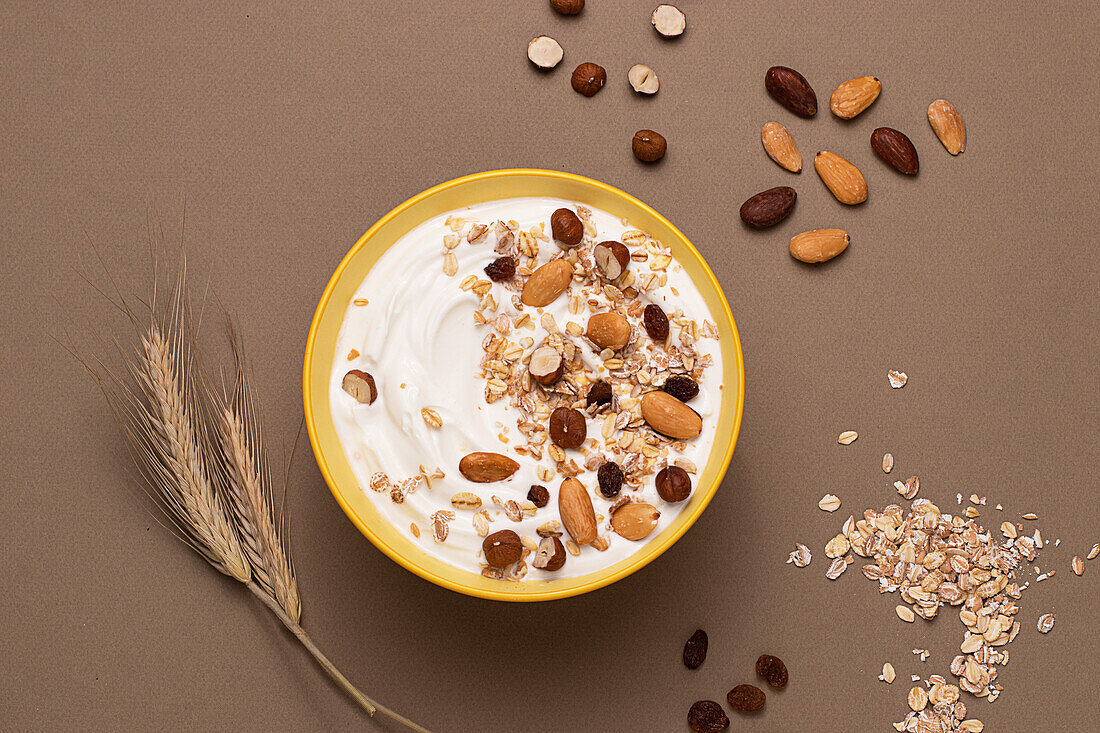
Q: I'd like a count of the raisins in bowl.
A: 6